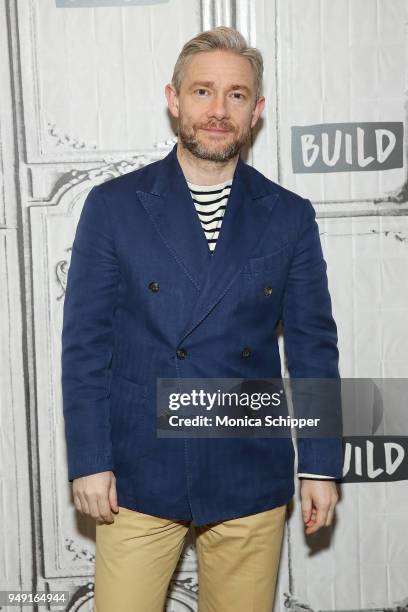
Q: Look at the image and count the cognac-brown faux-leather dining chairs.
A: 0